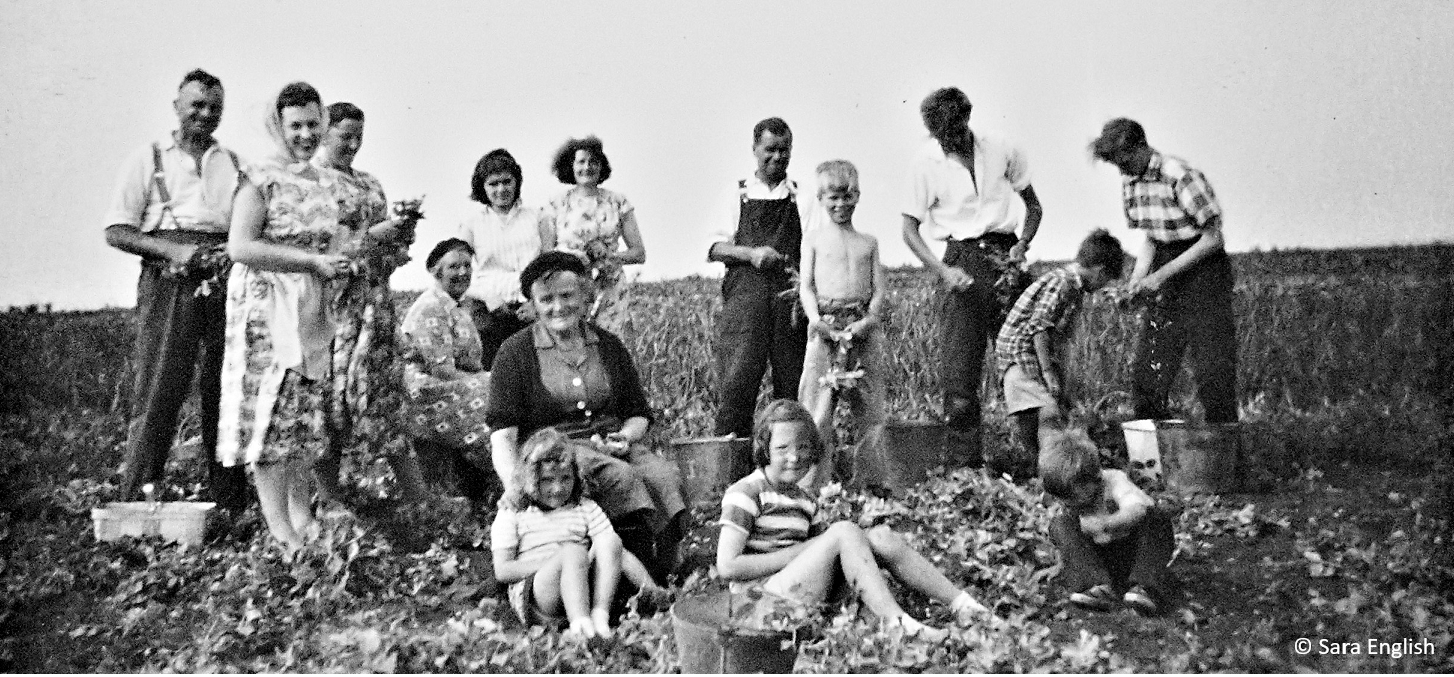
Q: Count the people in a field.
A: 15